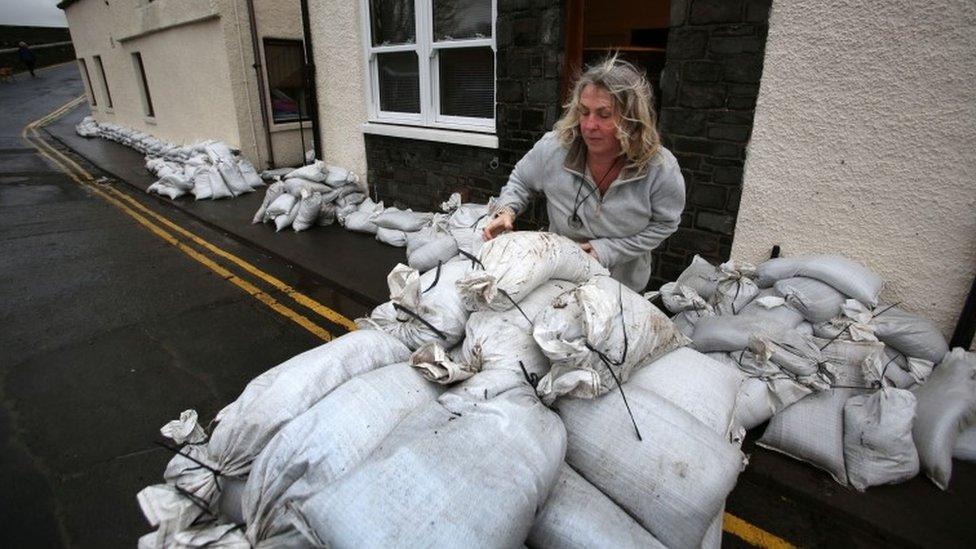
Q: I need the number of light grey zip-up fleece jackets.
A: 1